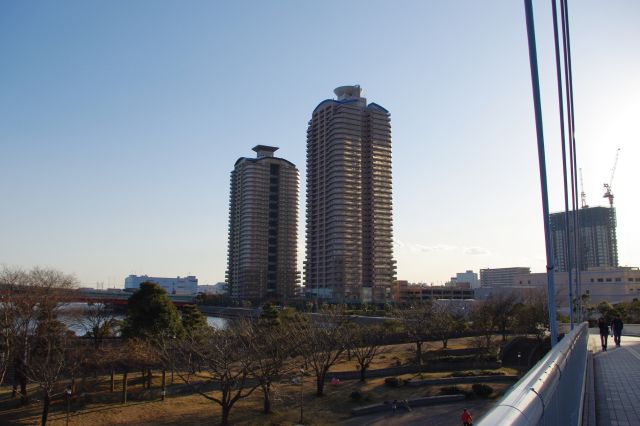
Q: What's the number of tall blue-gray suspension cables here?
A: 4